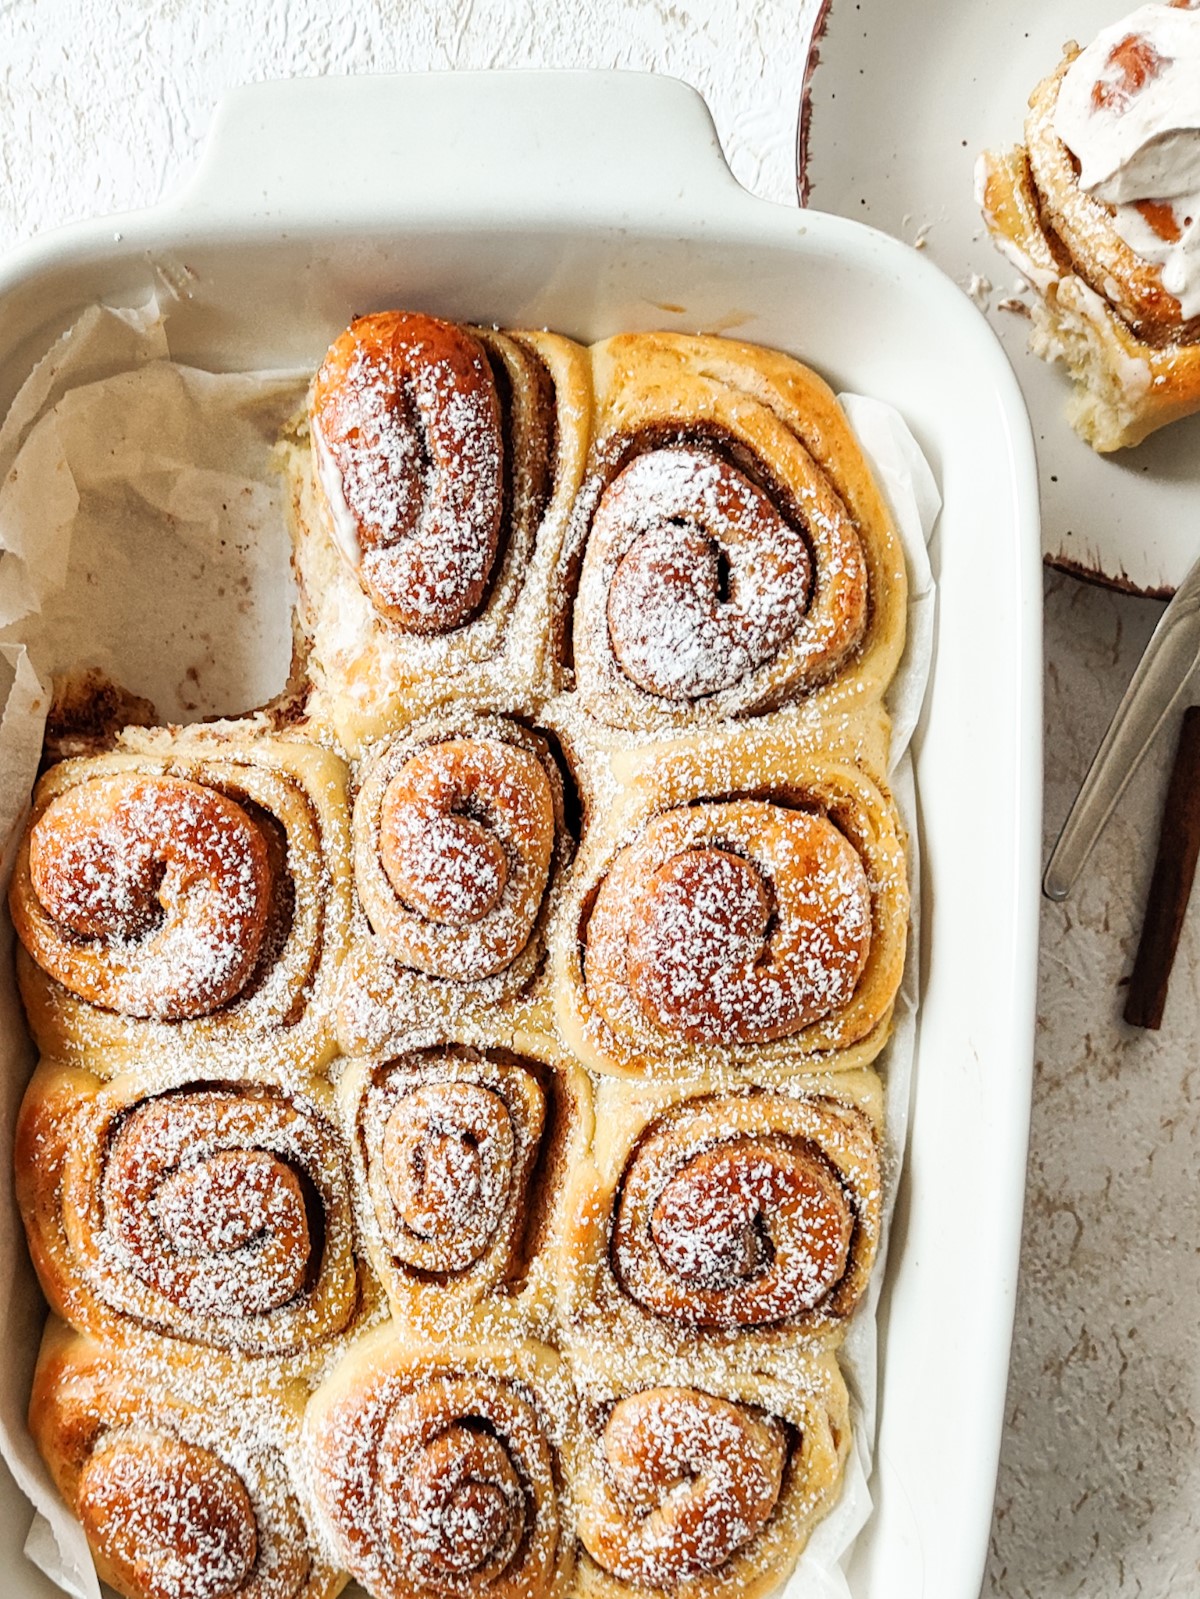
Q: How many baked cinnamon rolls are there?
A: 12